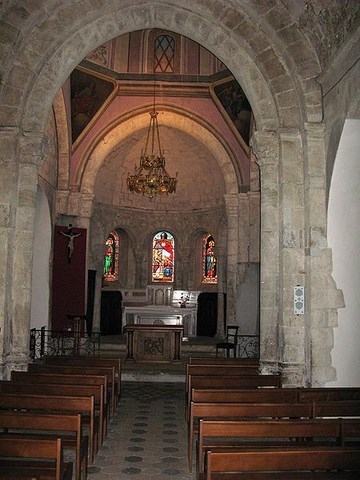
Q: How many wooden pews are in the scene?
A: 14